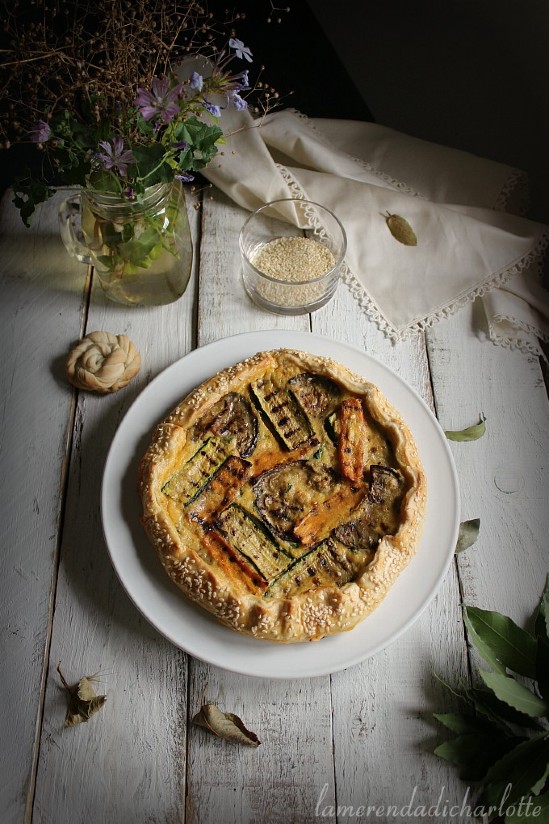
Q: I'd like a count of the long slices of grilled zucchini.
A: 4